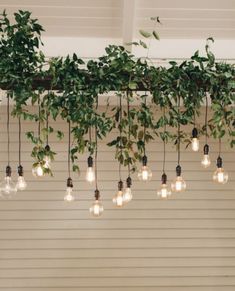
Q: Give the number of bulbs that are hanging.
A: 15